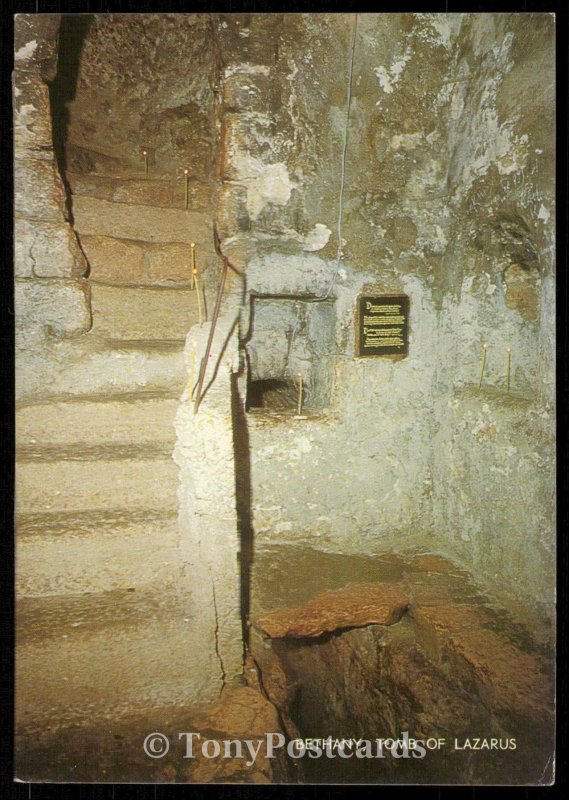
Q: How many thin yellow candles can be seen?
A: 8